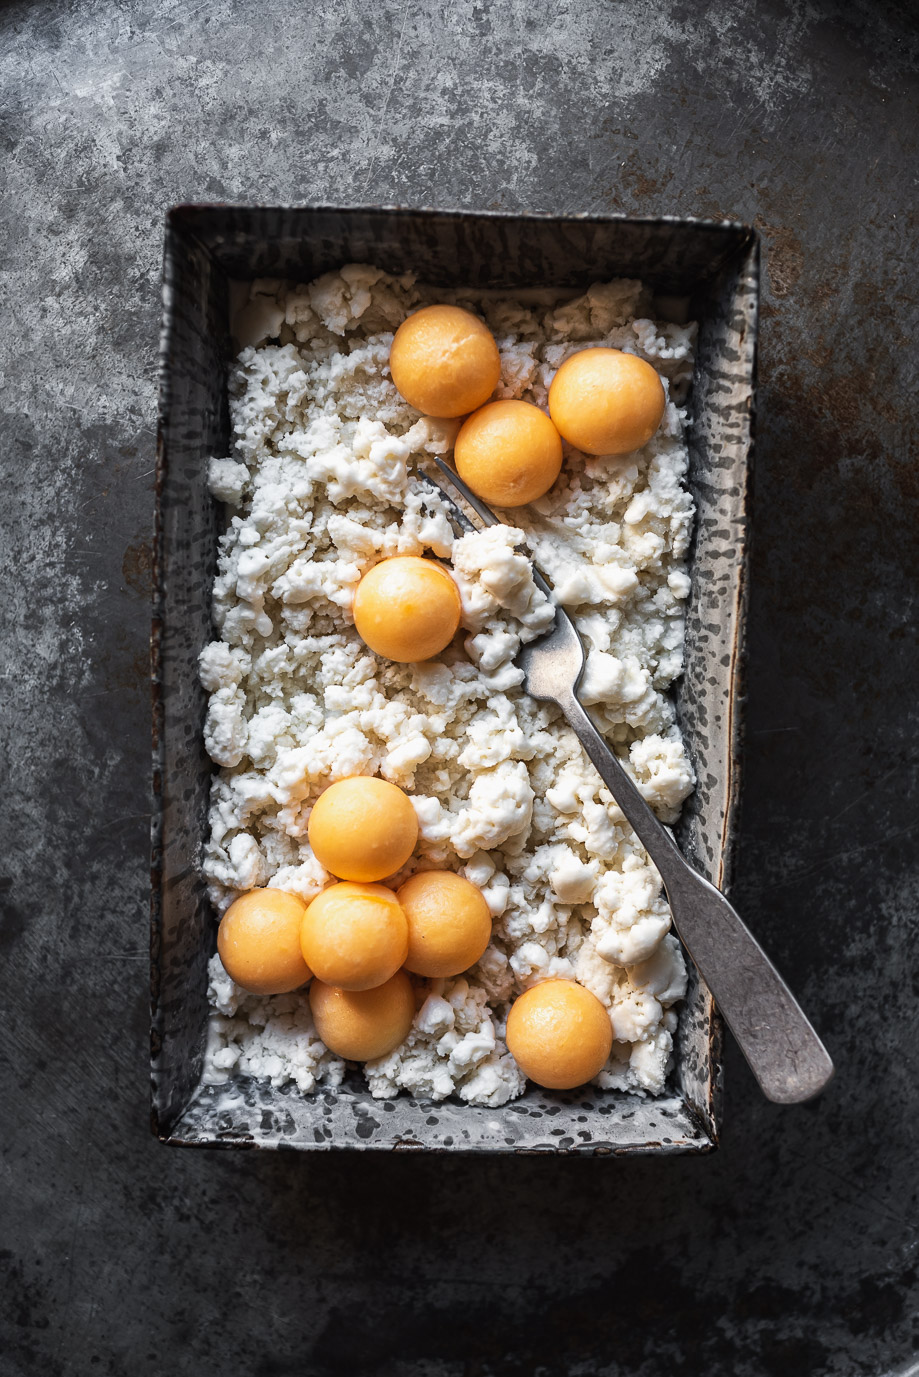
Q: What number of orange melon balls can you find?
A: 10